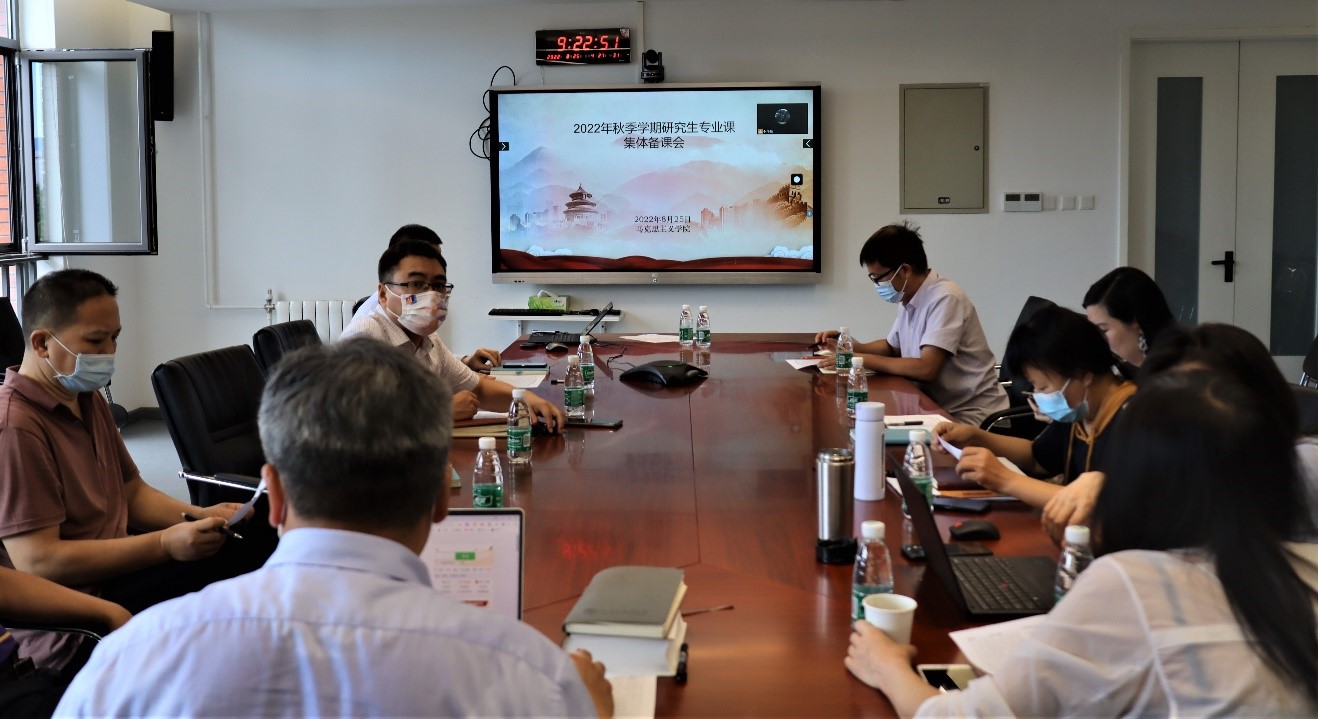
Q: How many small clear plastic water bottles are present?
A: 11